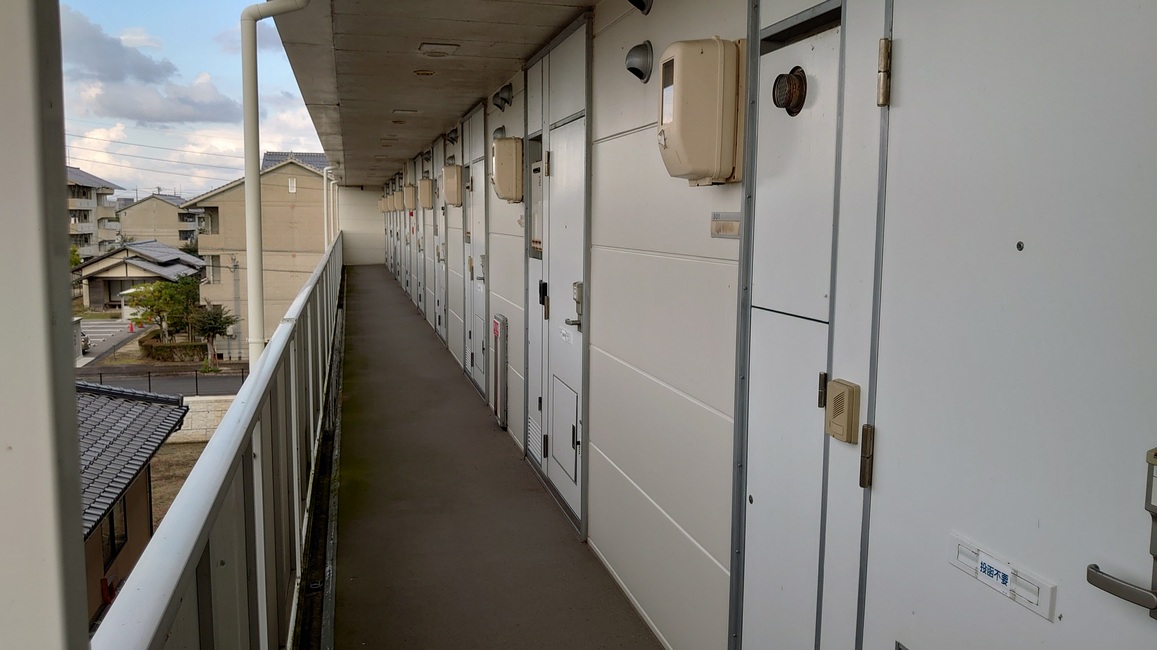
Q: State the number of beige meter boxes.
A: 9